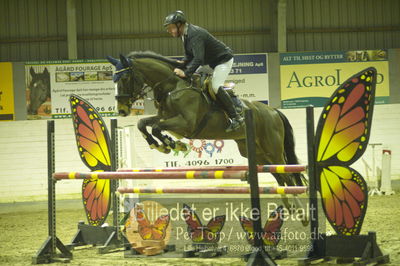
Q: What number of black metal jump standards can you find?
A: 4